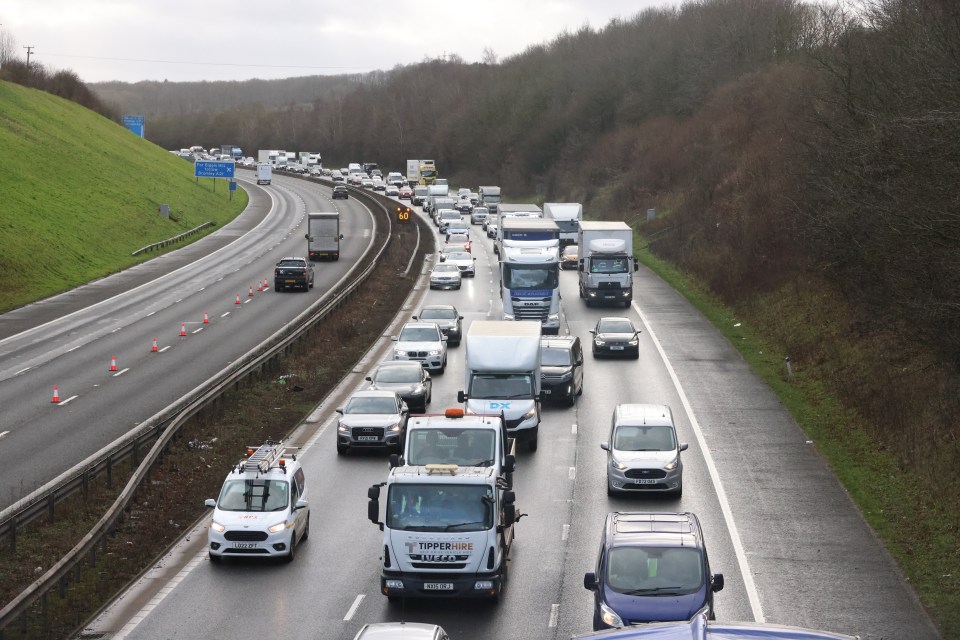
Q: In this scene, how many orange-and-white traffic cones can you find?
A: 9